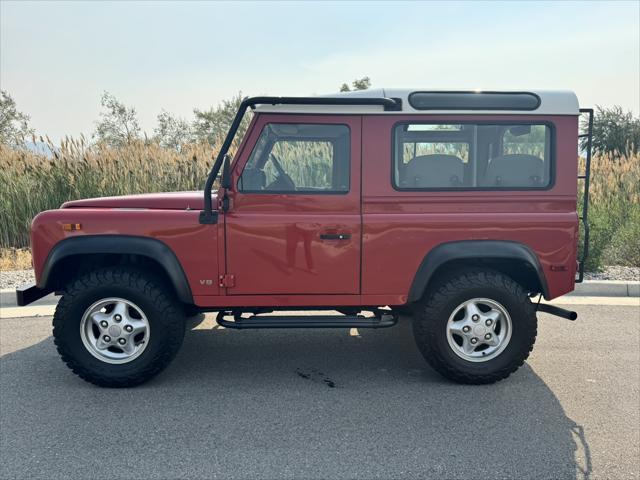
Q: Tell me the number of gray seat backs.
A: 2